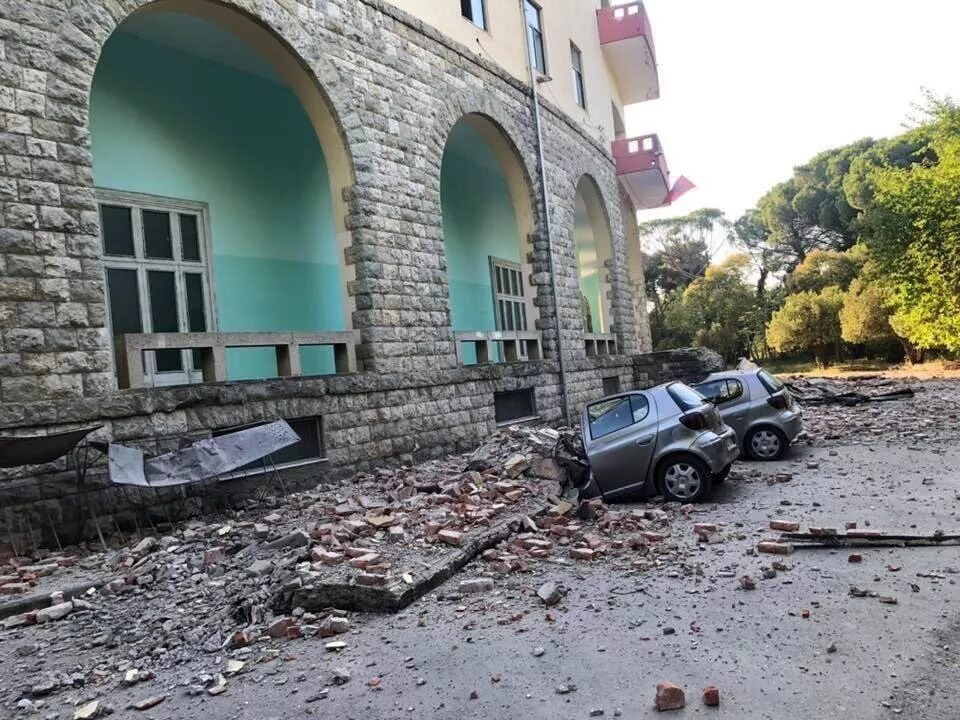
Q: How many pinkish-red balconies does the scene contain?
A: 2